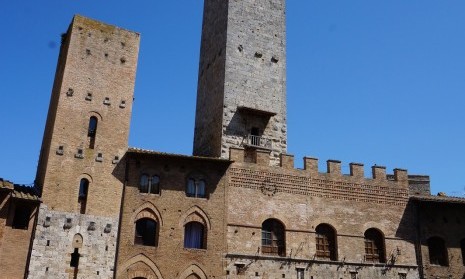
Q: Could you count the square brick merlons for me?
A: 8